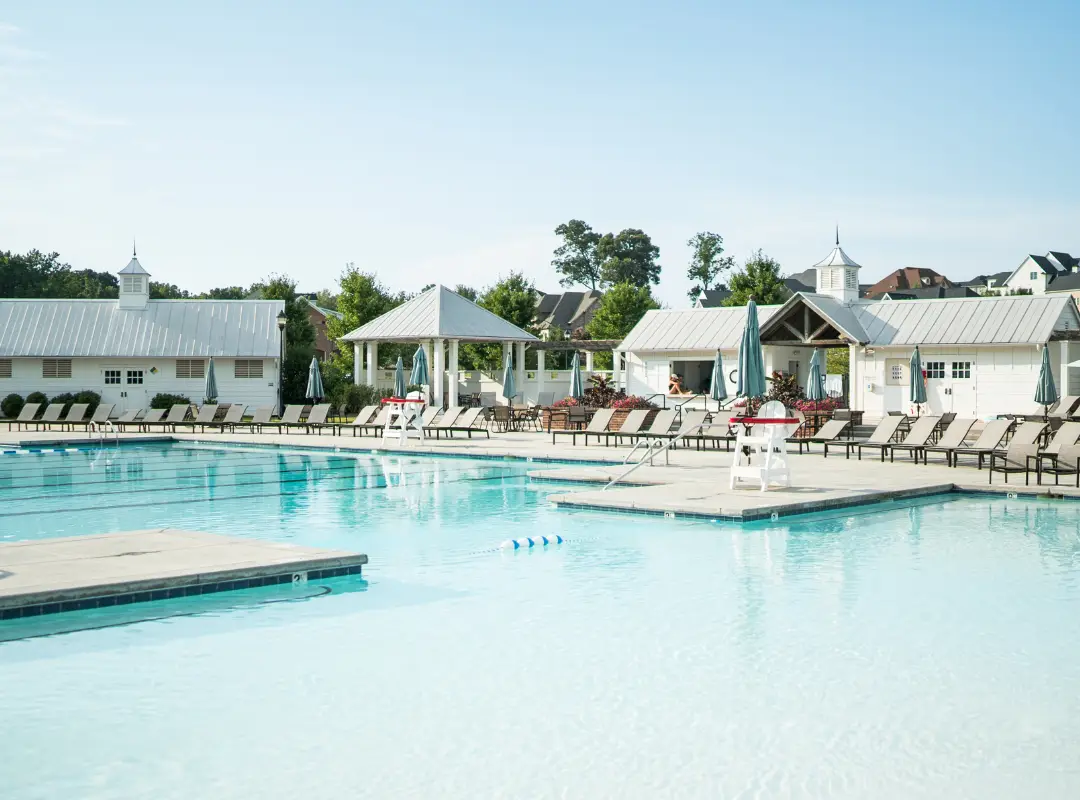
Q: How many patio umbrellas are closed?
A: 11